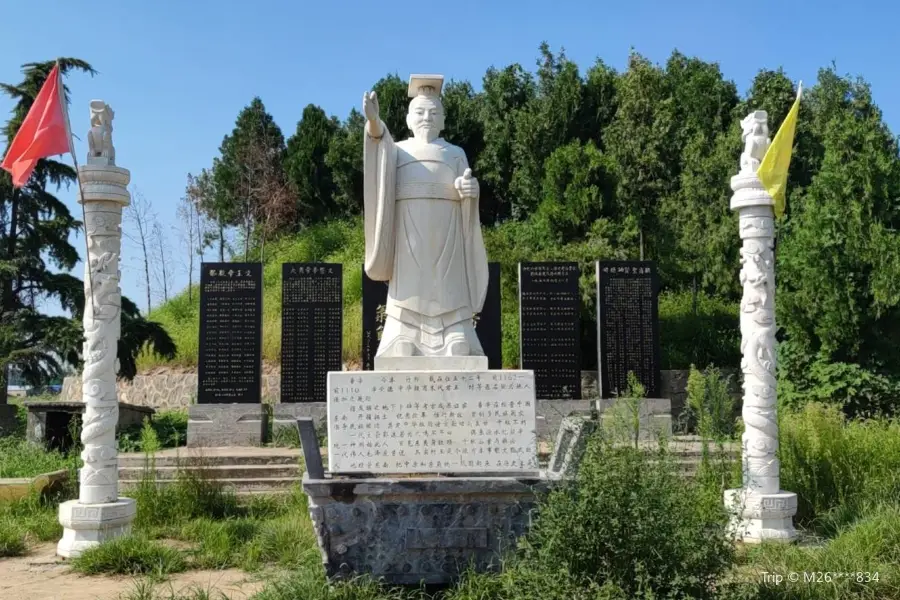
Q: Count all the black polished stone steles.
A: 5